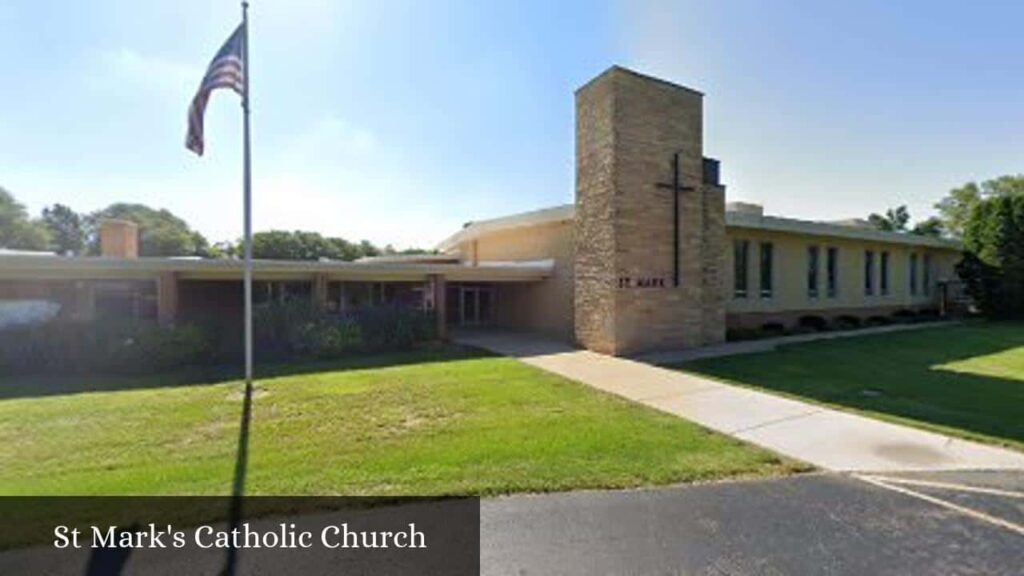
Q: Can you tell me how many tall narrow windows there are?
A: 8